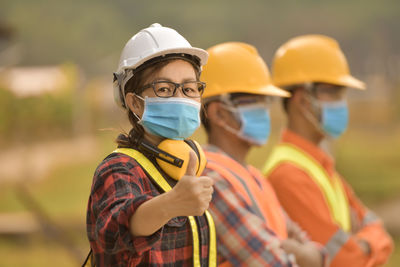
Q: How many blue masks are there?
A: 3